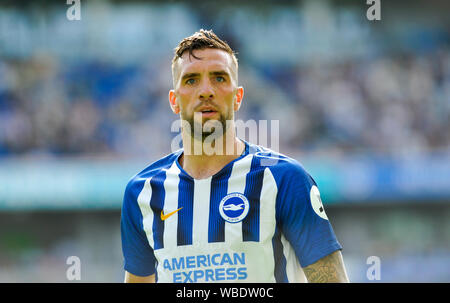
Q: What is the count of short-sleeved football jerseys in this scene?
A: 1